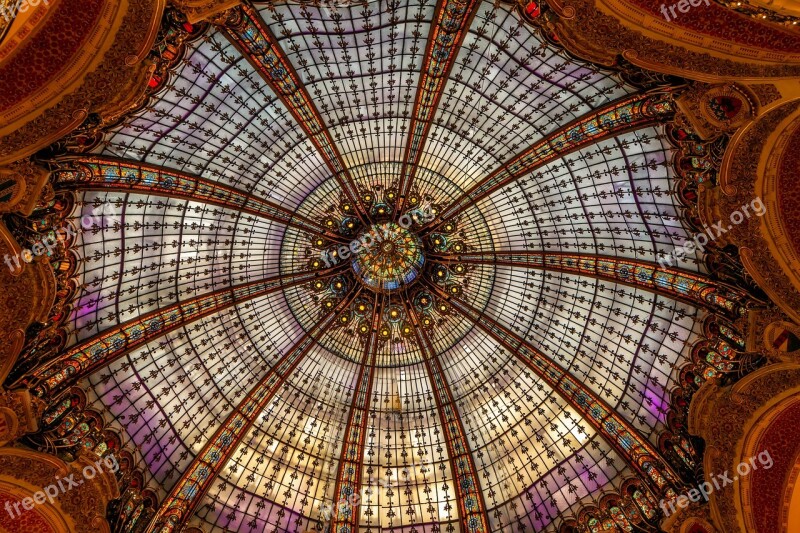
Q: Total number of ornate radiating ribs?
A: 10